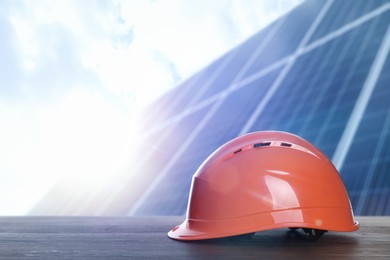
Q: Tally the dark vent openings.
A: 3